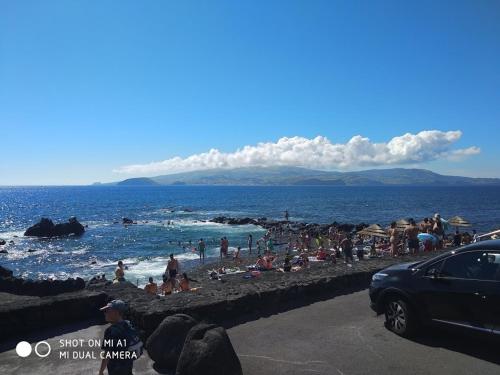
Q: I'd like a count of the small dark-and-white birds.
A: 0